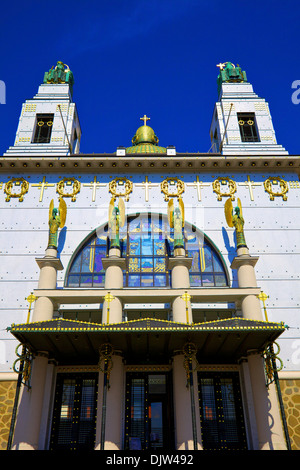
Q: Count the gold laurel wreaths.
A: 6